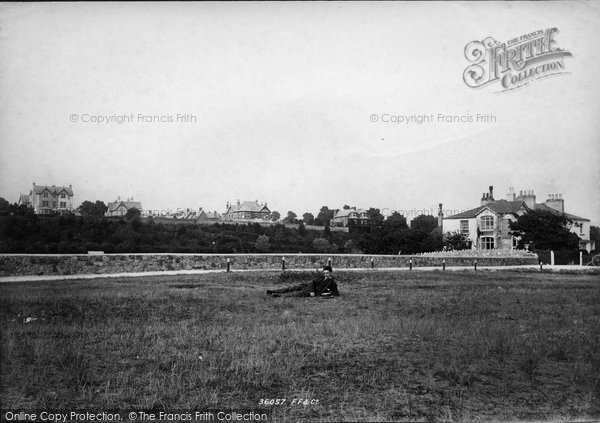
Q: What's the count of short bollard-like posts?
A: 8